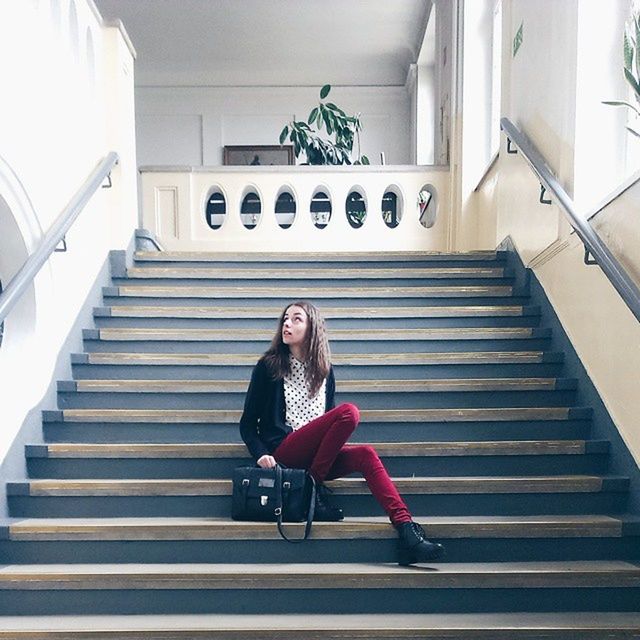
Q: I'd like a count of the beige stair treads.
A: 13